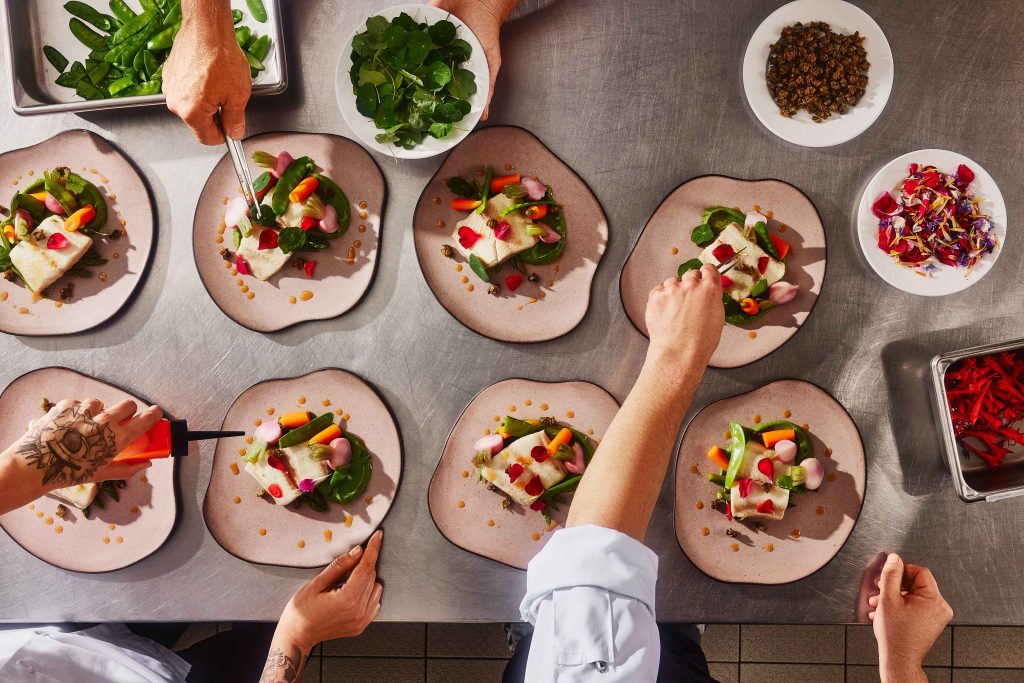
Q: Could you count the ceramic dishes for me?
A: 11